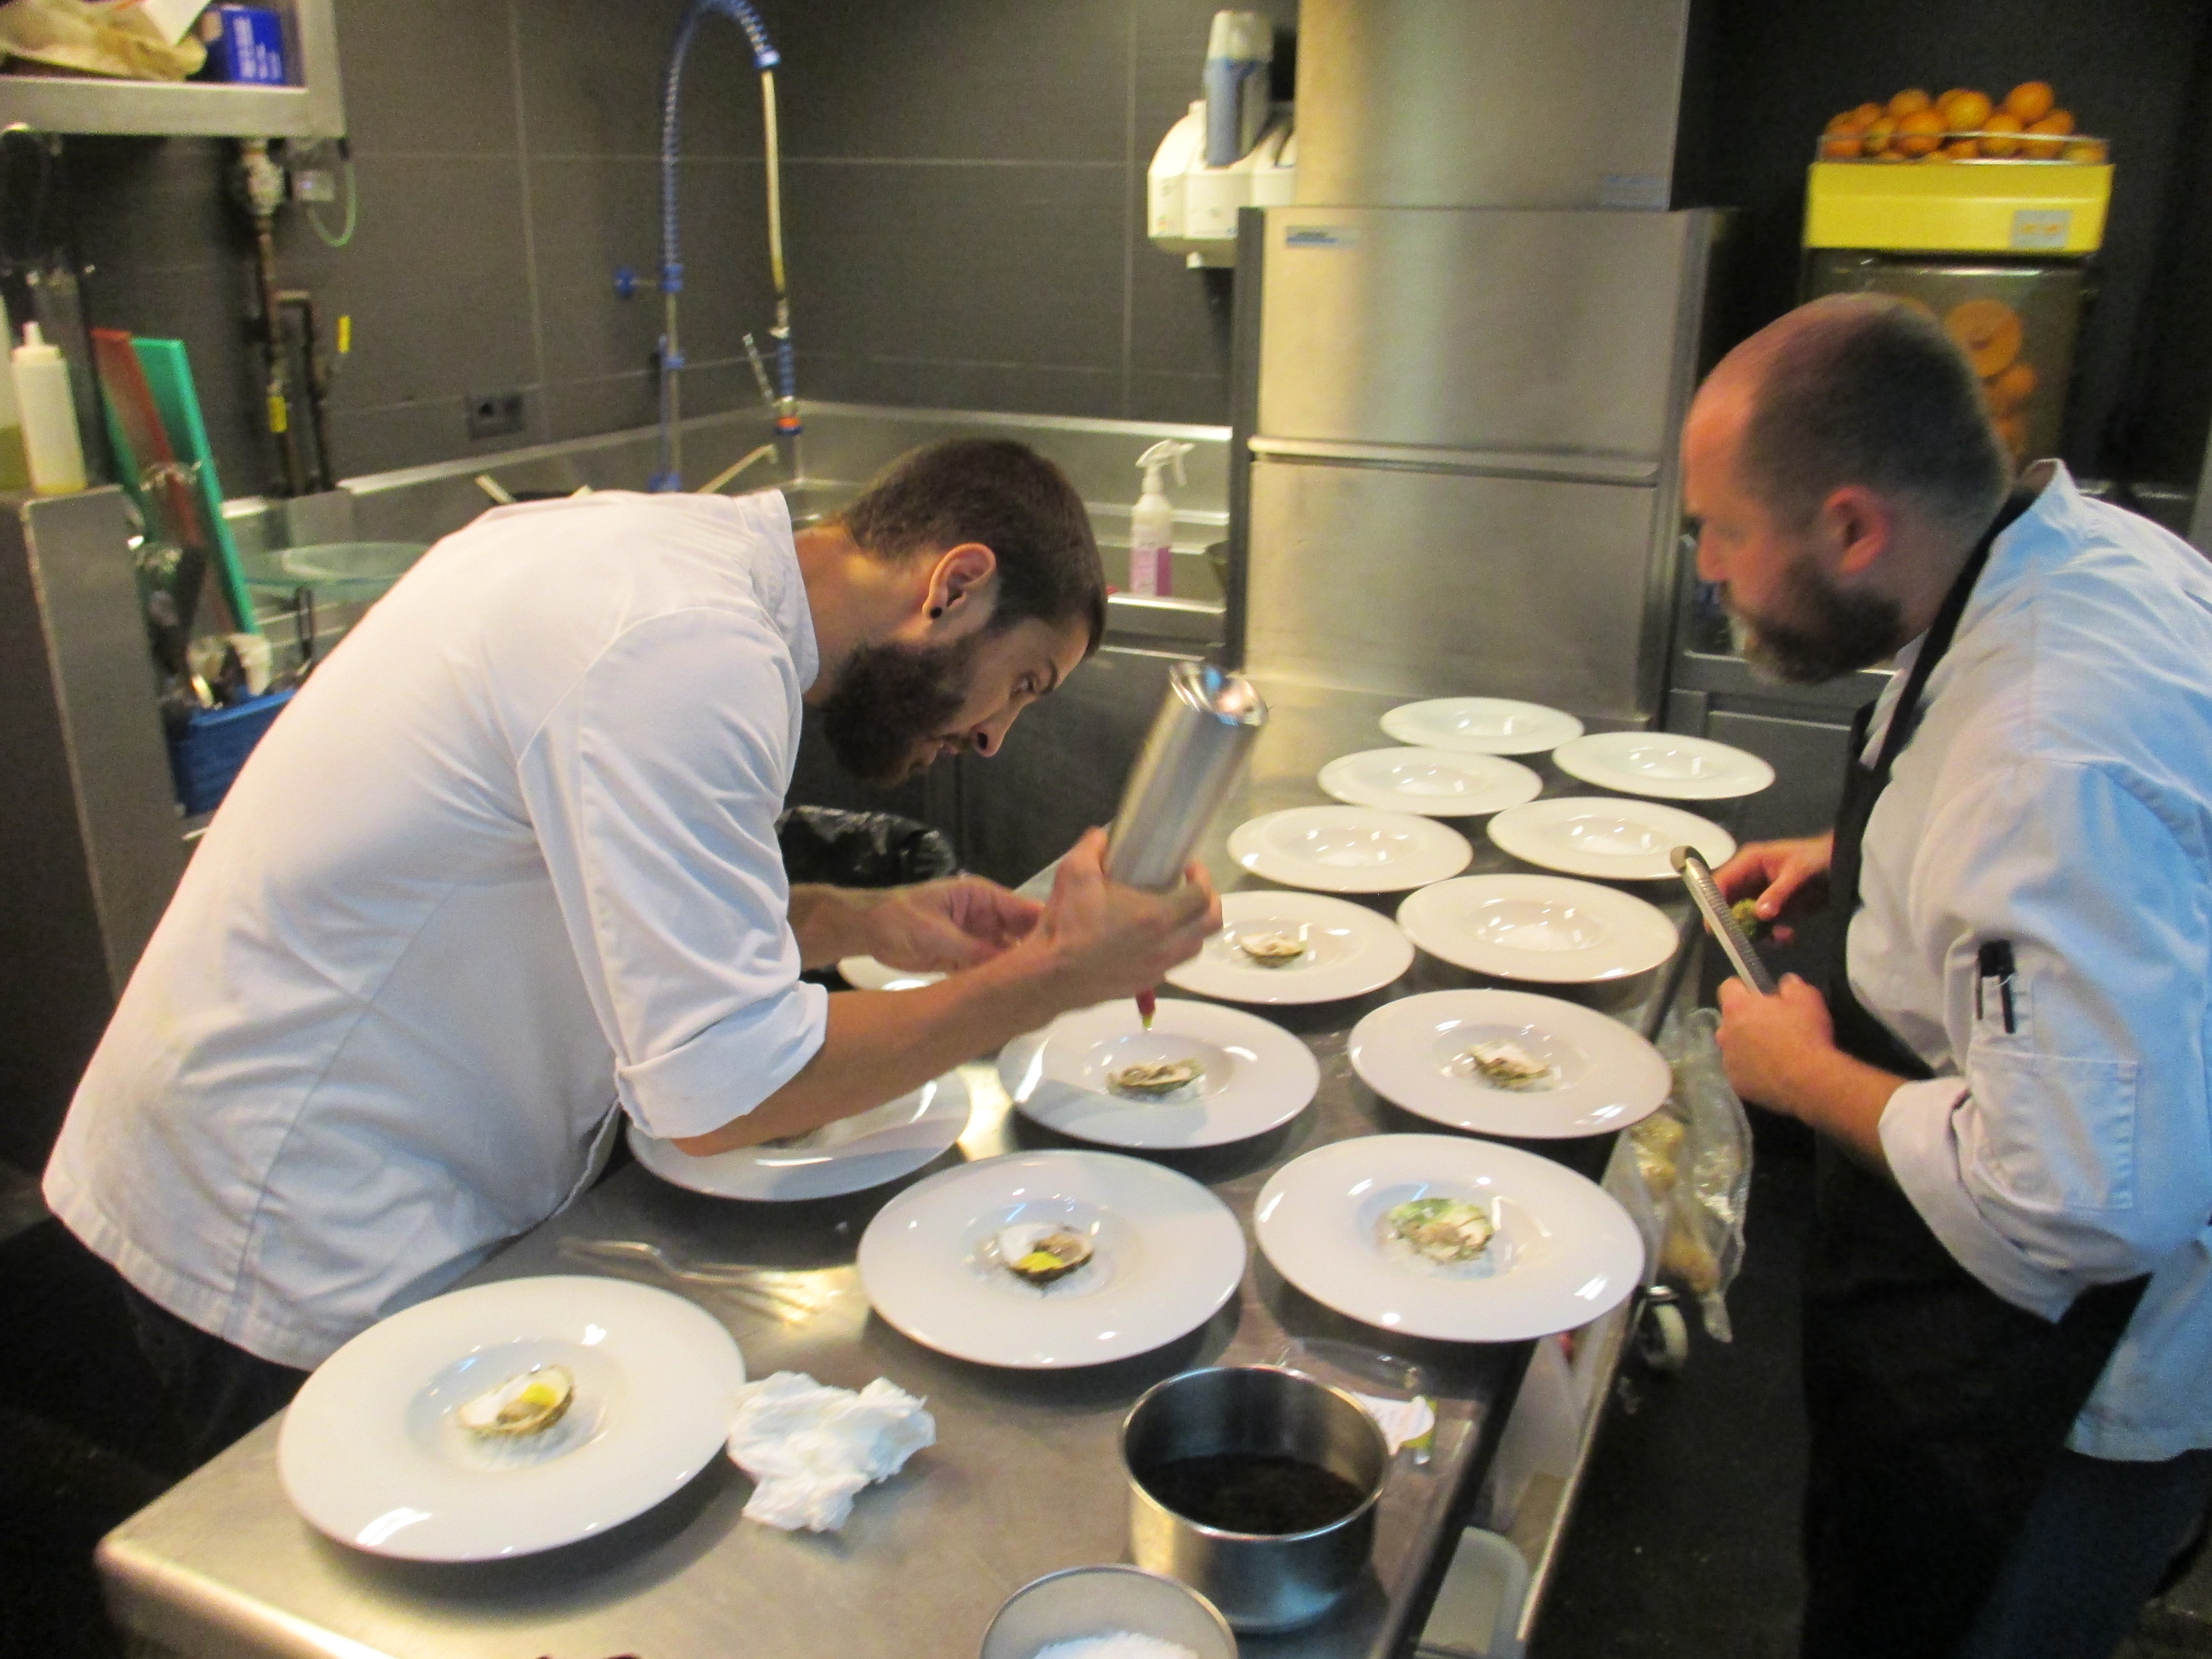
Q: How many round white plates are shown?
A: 14